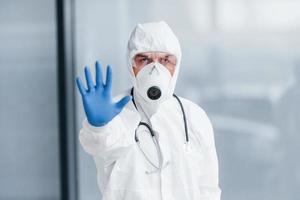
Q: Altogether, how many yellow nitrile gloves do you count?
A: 0